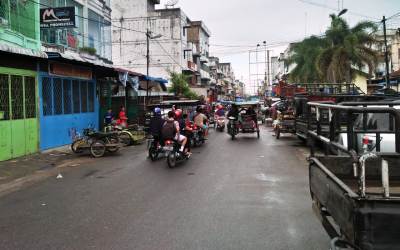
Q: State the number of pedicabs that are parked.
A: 2